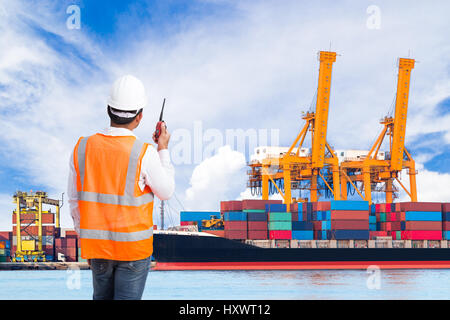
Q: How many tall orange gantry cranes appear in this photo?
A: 2